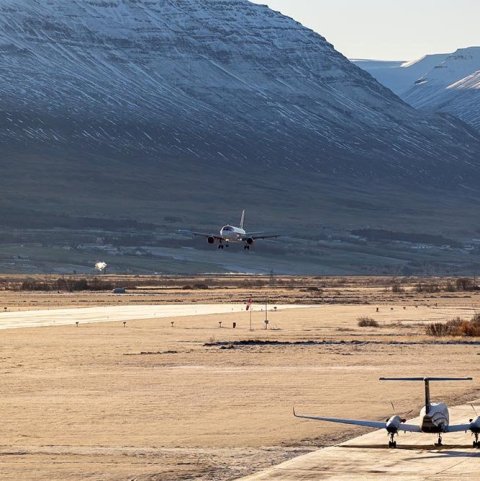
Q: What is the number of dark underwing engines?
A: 2